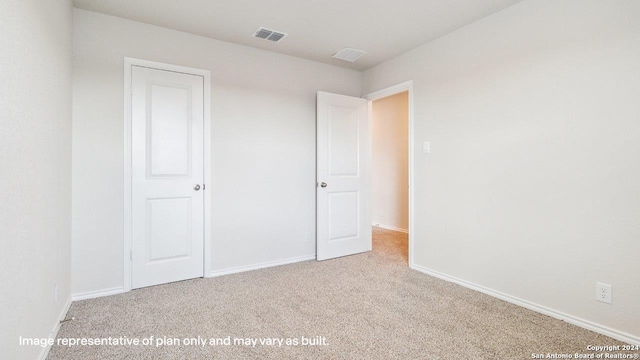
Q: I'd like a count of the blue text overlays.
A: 0